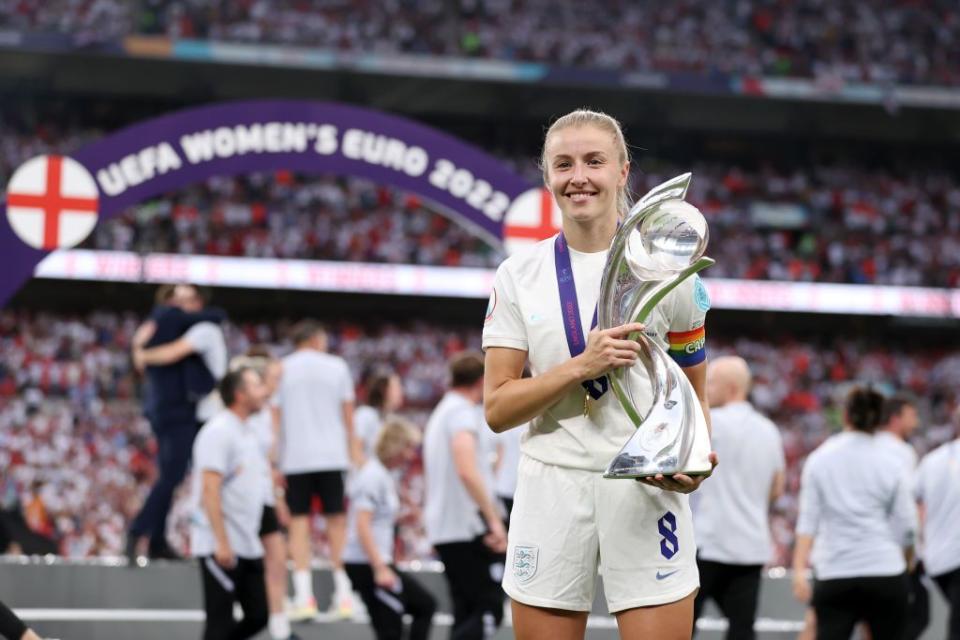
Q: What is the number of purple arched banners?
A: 1